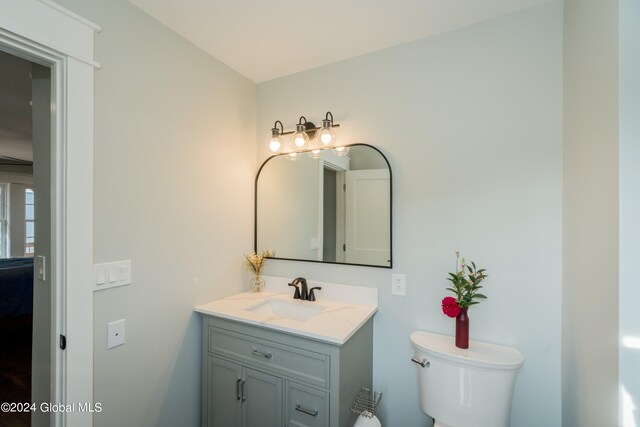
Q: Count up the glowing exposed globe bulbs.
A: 3